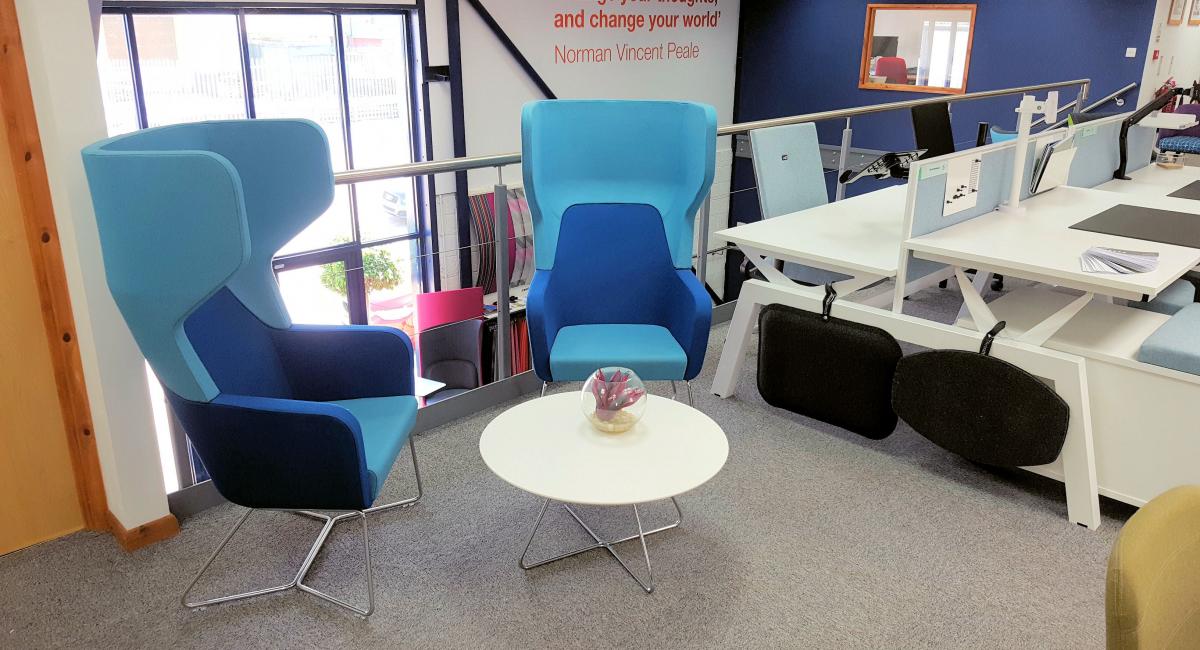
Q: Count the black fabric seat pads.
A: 2